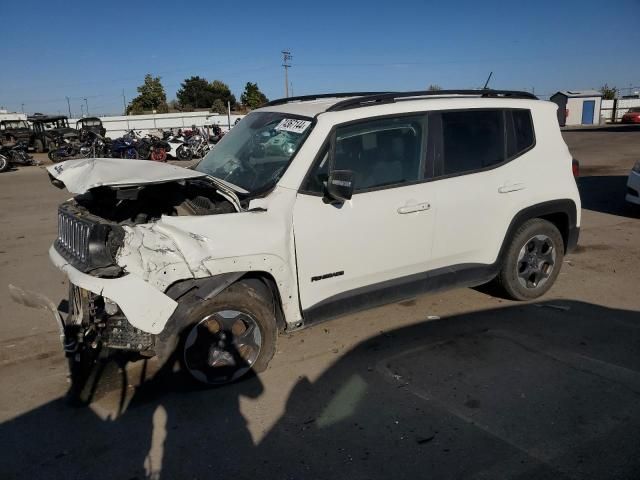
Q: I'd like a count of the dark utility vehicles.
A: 3